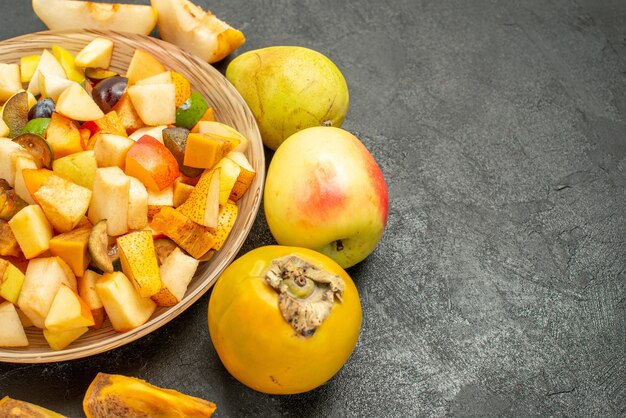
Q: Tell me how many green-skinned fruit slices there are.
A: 2